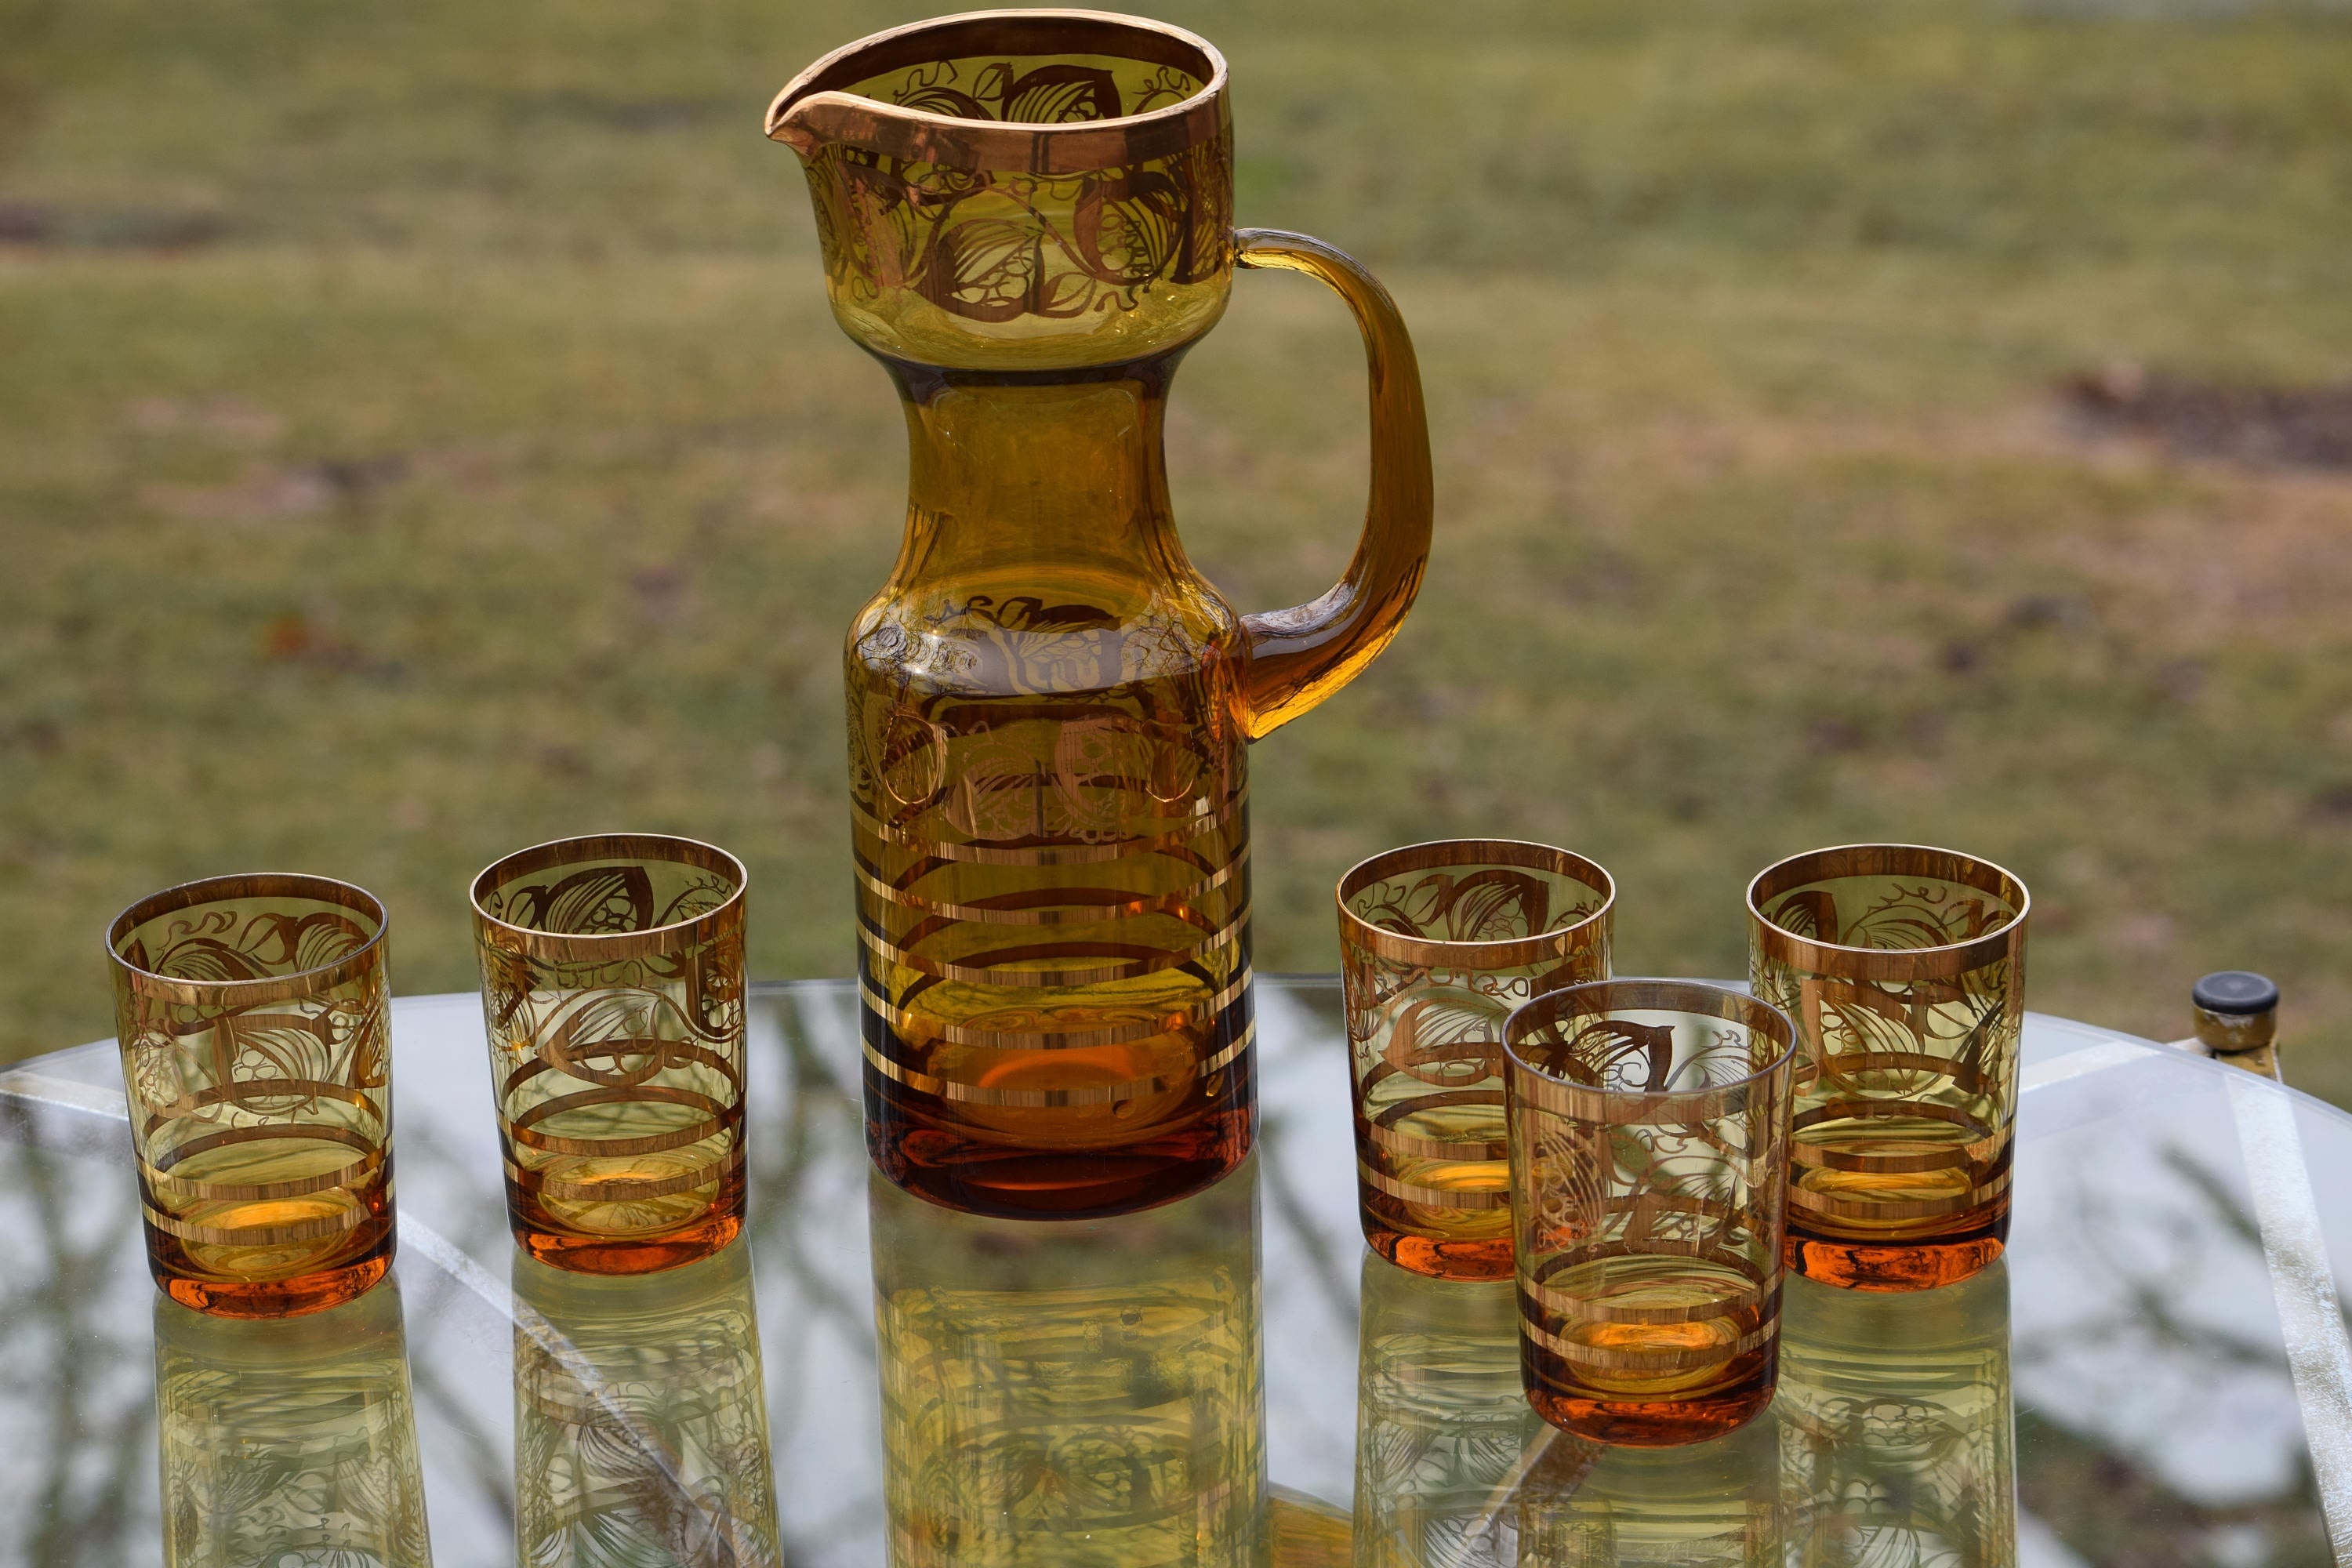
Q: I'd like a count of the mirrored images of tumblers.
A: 5